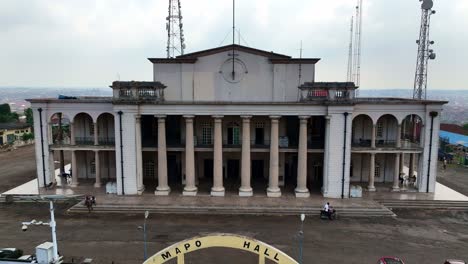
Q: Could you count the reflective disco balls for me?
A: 0